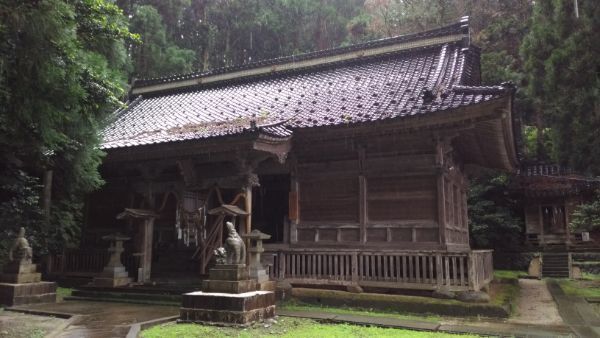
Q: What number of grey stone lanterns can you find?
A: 2